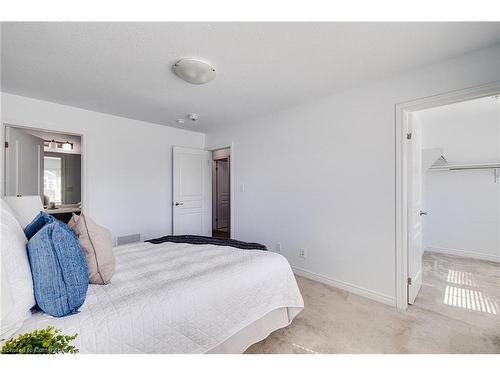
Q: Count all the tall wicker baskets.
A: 0